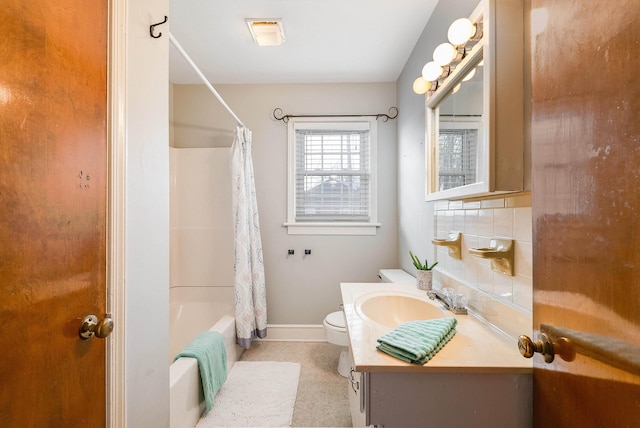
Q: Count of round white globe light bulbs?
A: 4